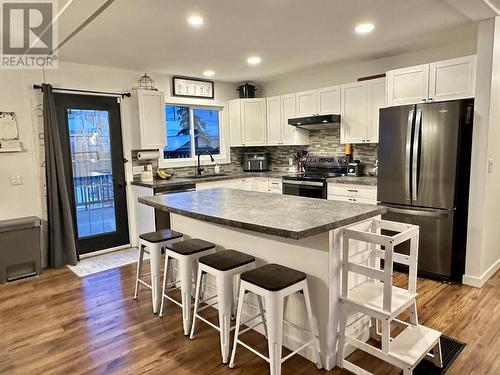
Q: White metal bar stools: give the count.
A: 4